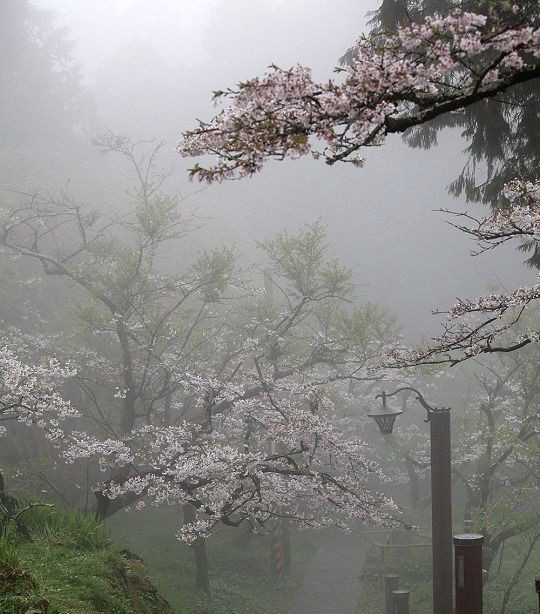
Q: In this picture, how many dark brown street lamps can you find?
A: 1